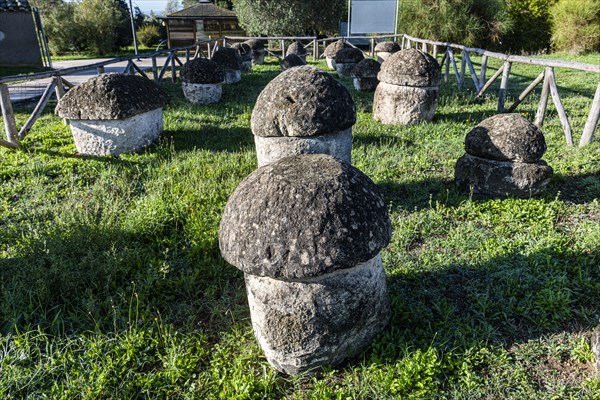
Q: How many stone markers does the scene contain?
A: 15